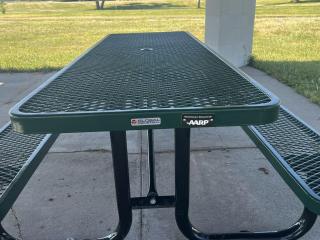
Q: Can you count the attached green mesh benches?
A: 2